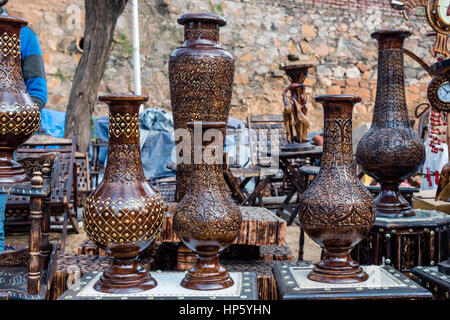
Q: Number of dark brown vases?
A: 6